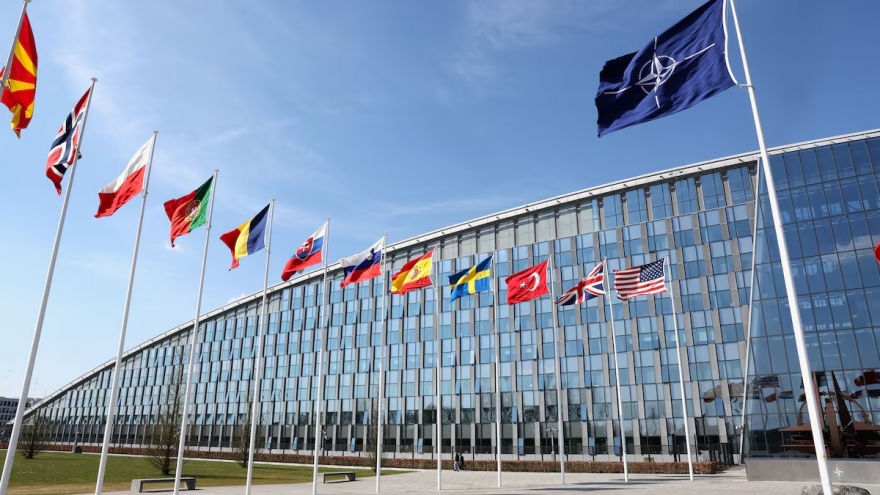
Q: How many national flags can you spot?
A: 12